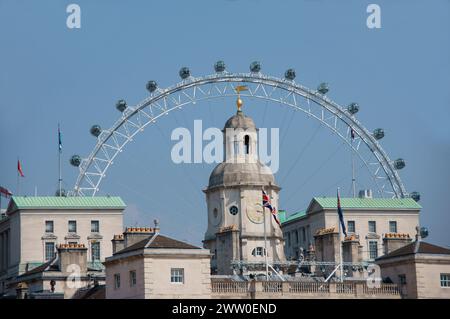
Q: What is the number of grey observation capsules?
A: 15